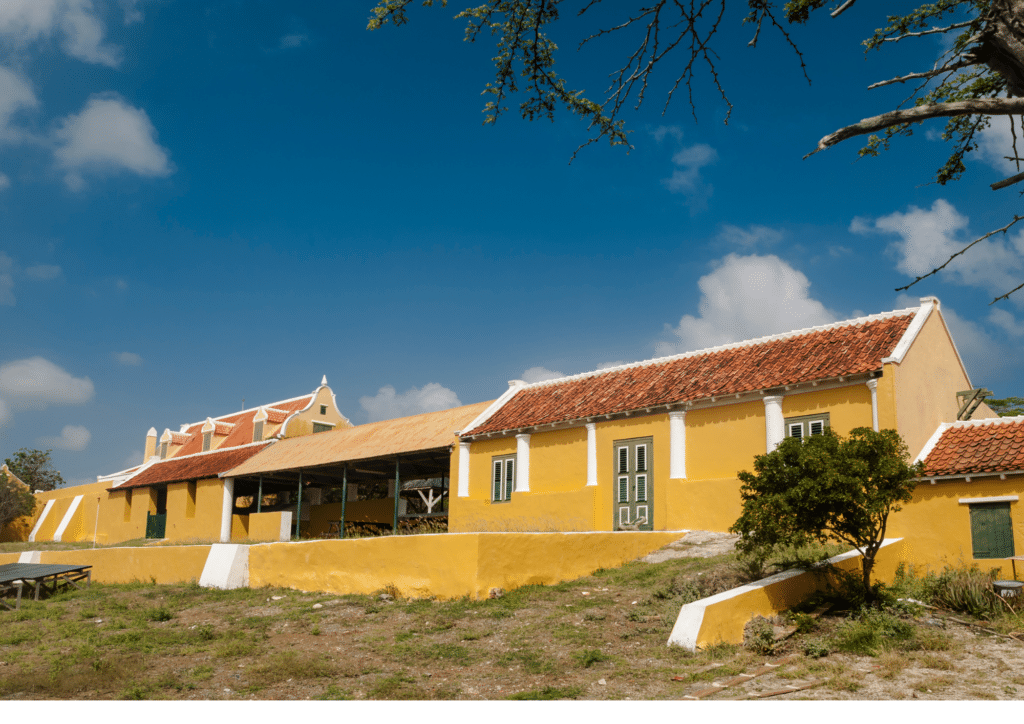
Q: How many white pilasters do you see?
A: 6